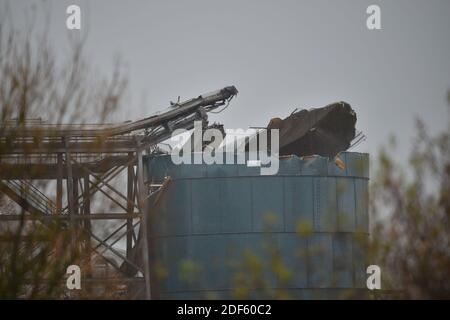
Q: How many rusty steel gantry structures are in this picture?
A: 1